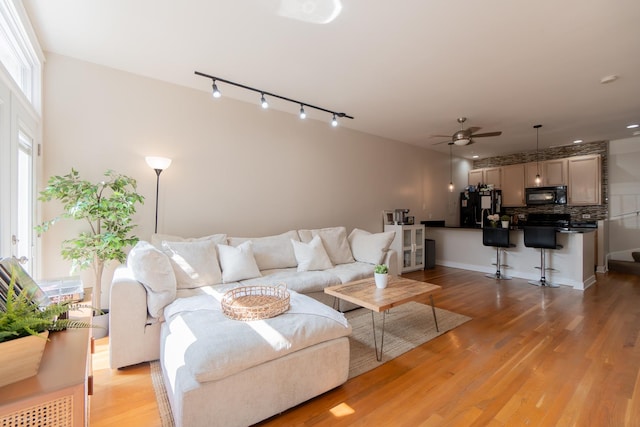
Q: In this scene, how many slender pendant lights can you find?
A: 2